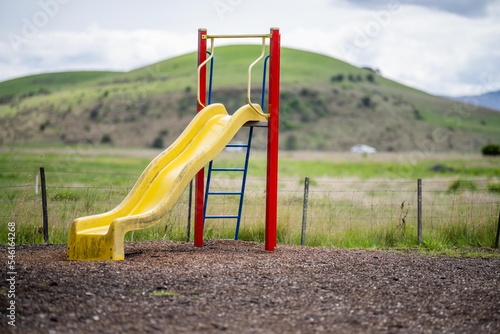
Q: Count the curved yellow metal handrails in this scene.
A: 2